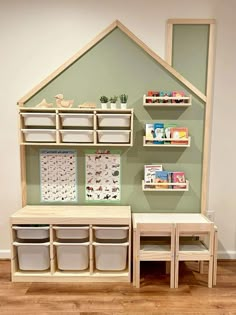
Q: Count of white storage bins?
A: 12